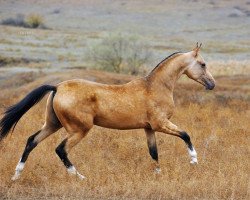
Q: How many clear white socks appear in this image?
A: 3